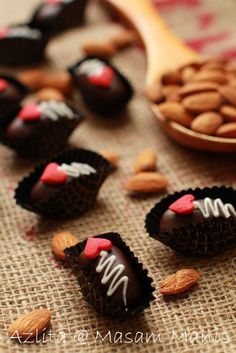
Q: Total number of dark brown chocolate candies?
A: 8